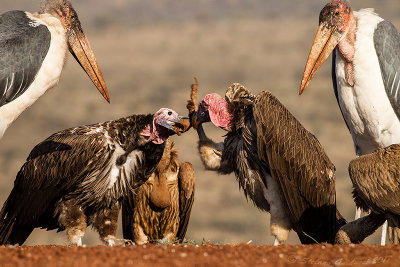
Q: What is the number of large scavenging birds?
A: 6